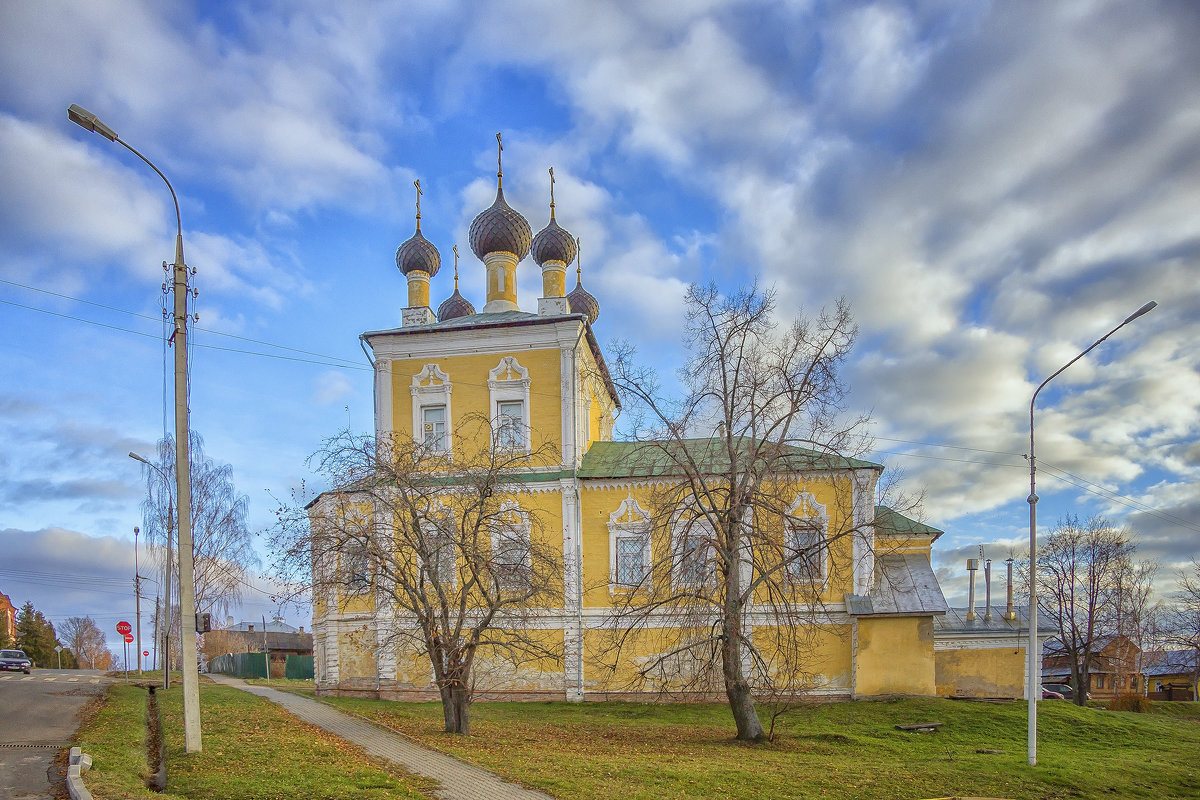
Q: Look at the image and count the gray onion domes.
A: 5